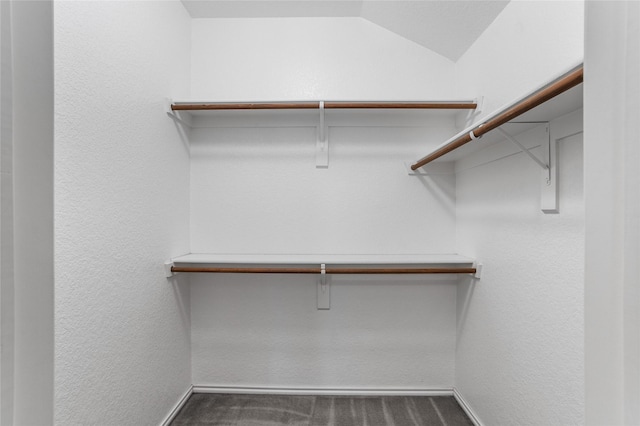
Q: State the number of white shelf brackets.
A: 3